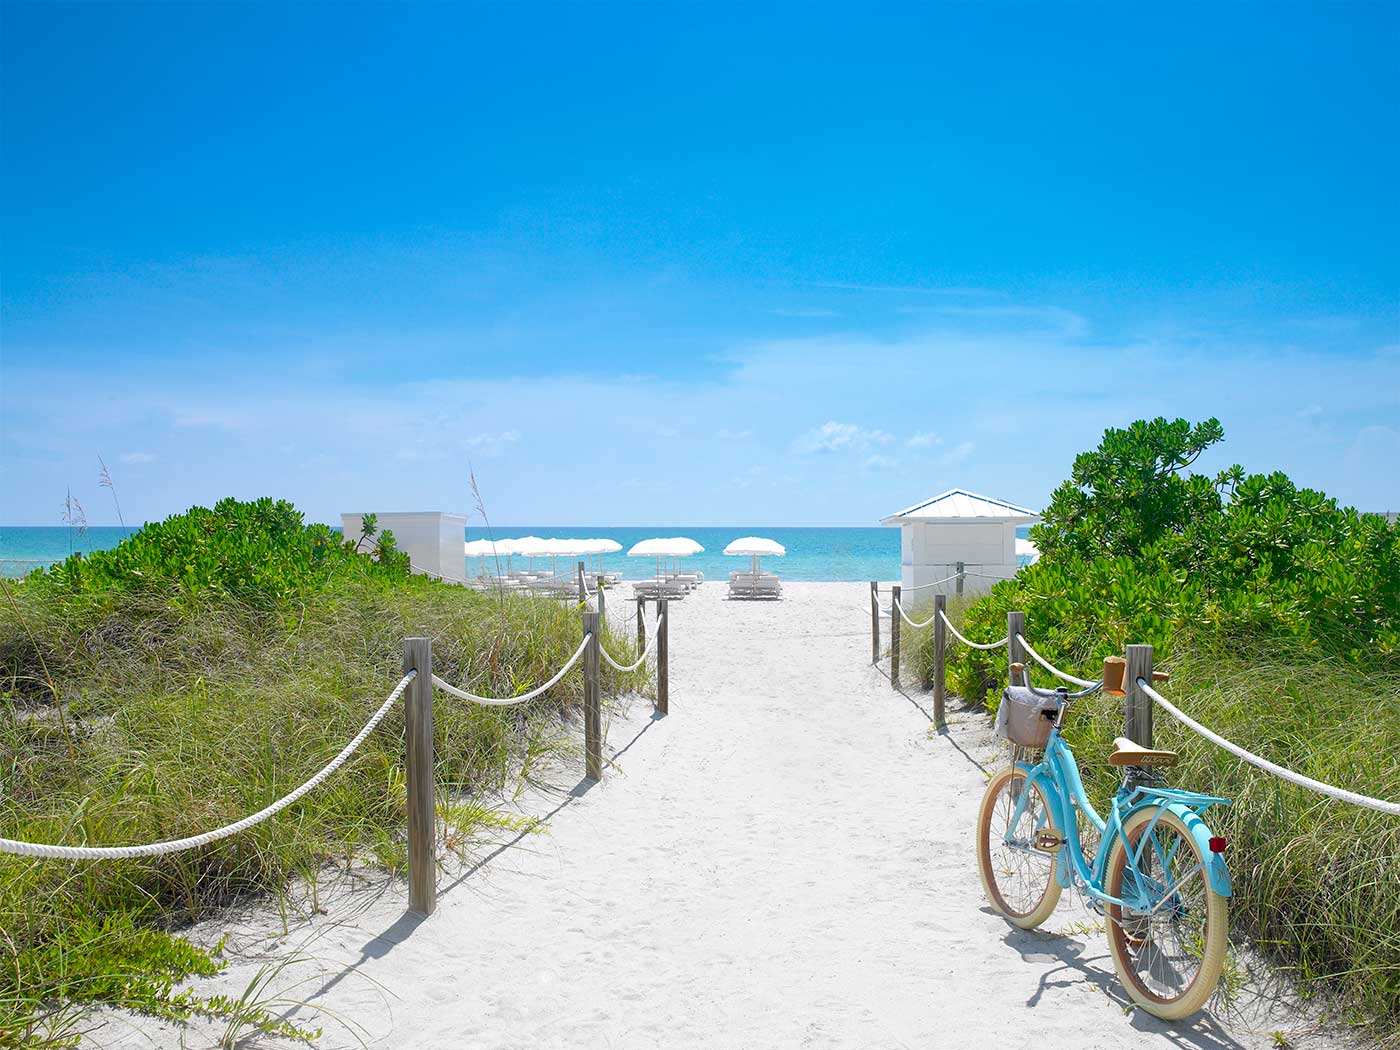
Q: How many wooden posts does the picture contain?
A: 12